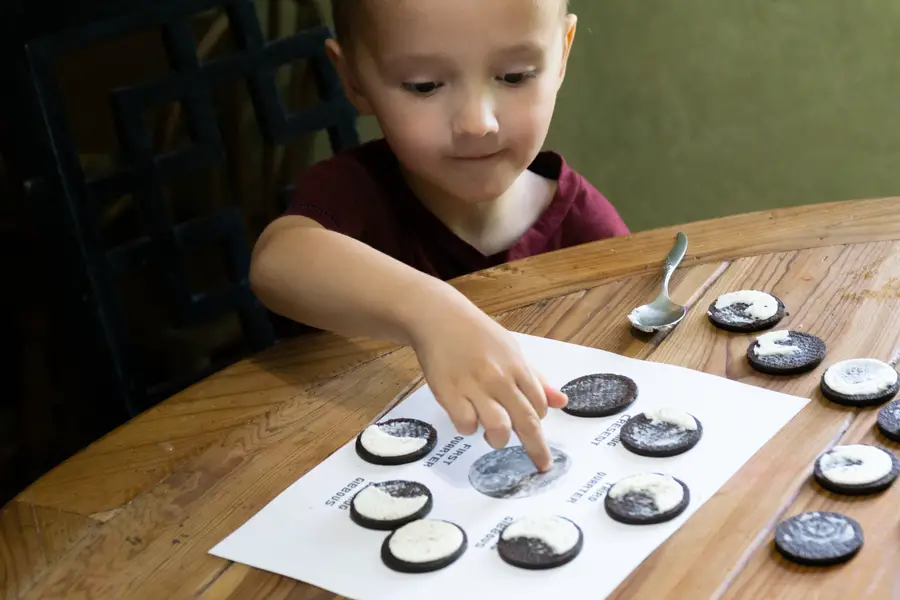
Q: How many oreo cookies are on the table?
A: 13